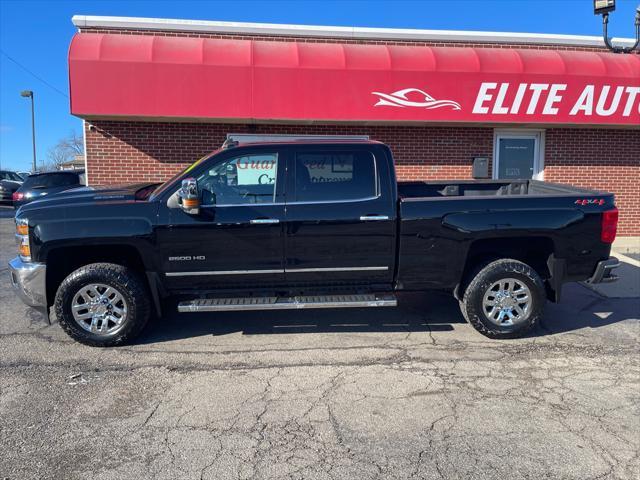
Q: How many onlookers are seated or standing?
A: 0